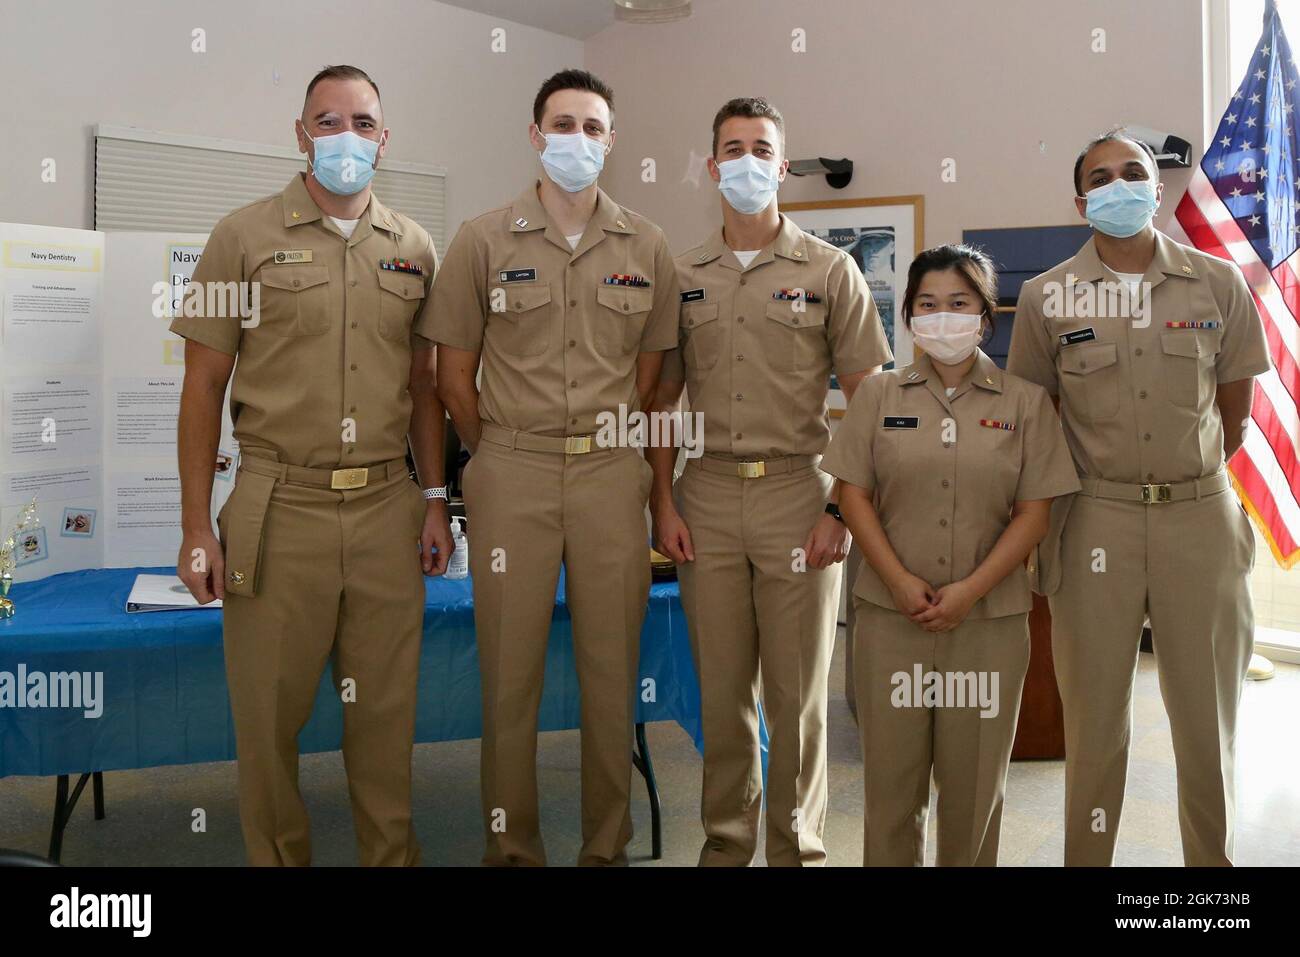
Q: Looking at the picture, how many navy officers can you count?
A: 5